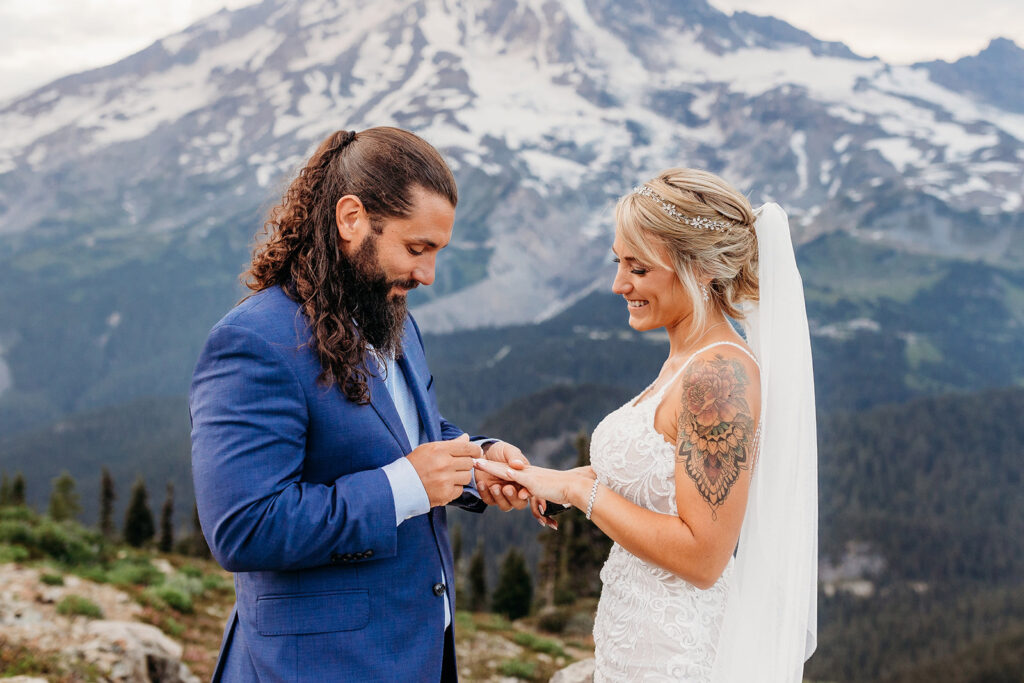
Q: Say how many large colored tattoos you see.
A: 1